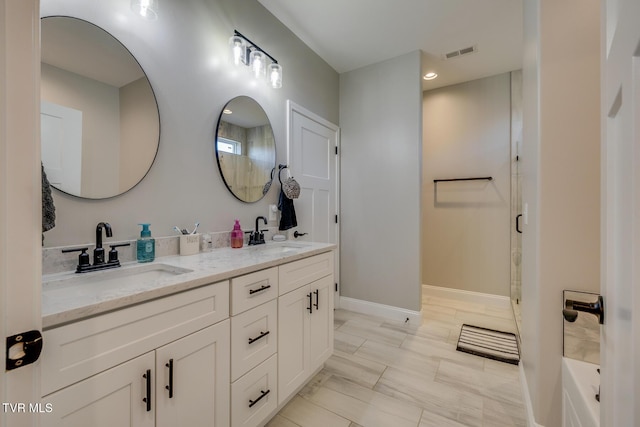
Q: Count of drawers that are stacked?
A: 3